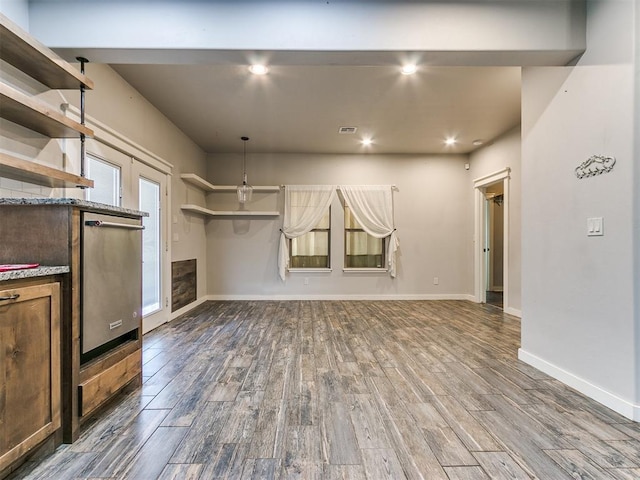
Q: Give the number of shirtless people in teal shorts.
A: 0